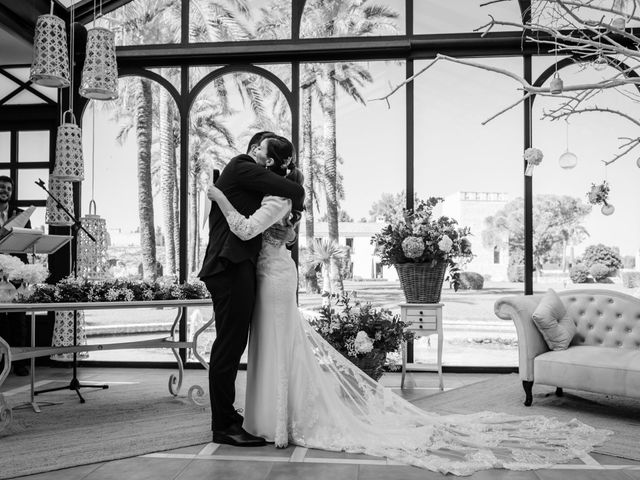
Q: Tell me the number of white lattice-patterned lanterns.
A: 6